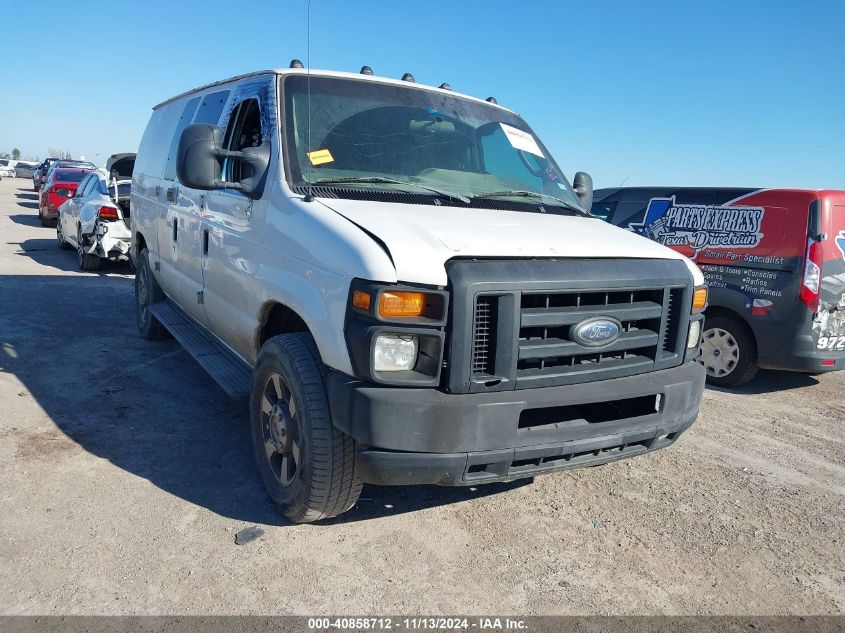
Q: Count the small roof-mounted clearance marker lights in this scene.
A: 5